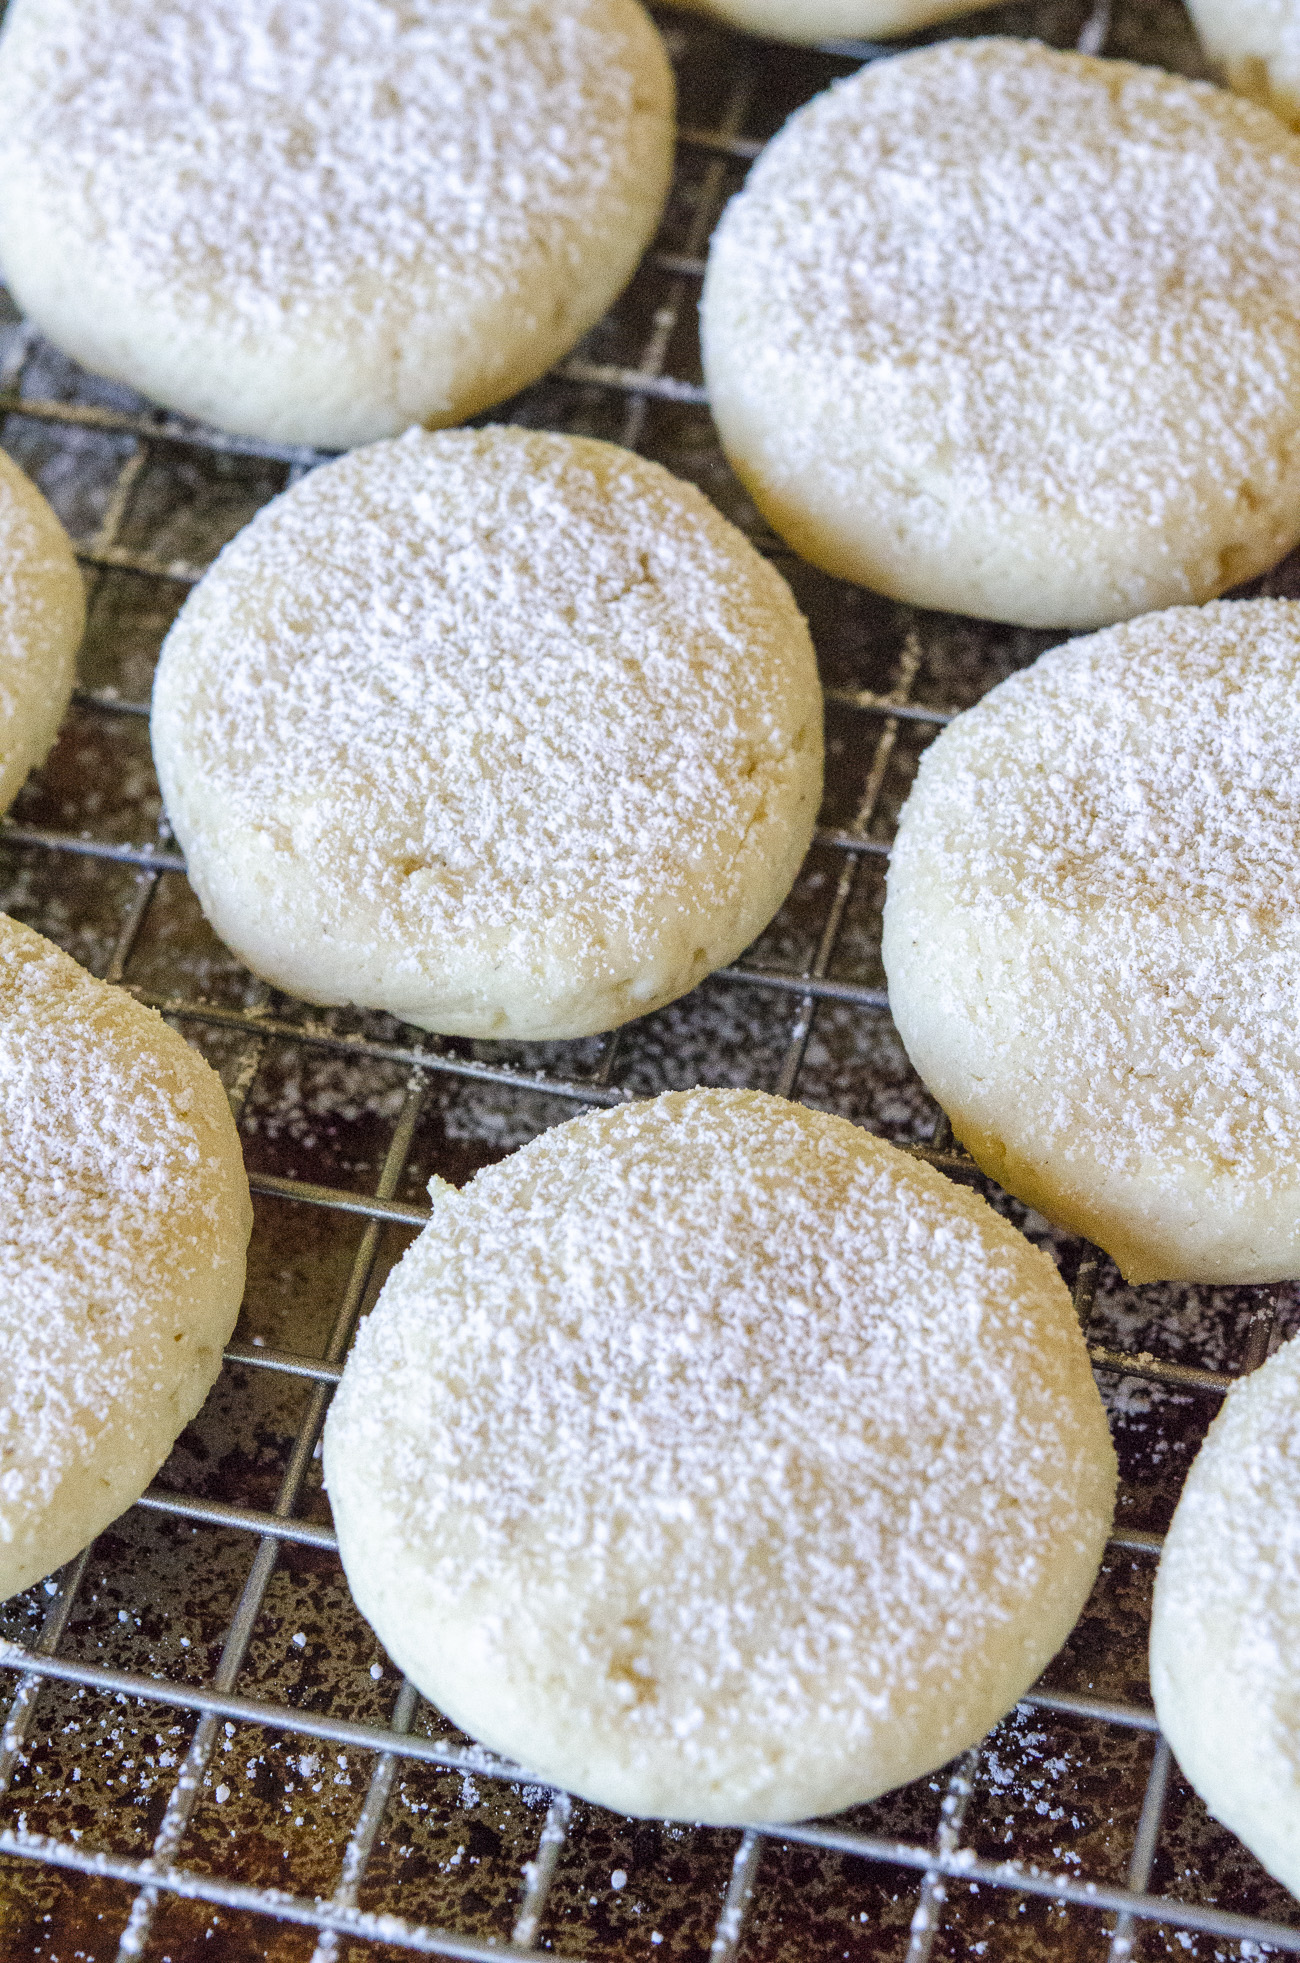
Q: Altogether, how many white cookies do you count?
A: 10